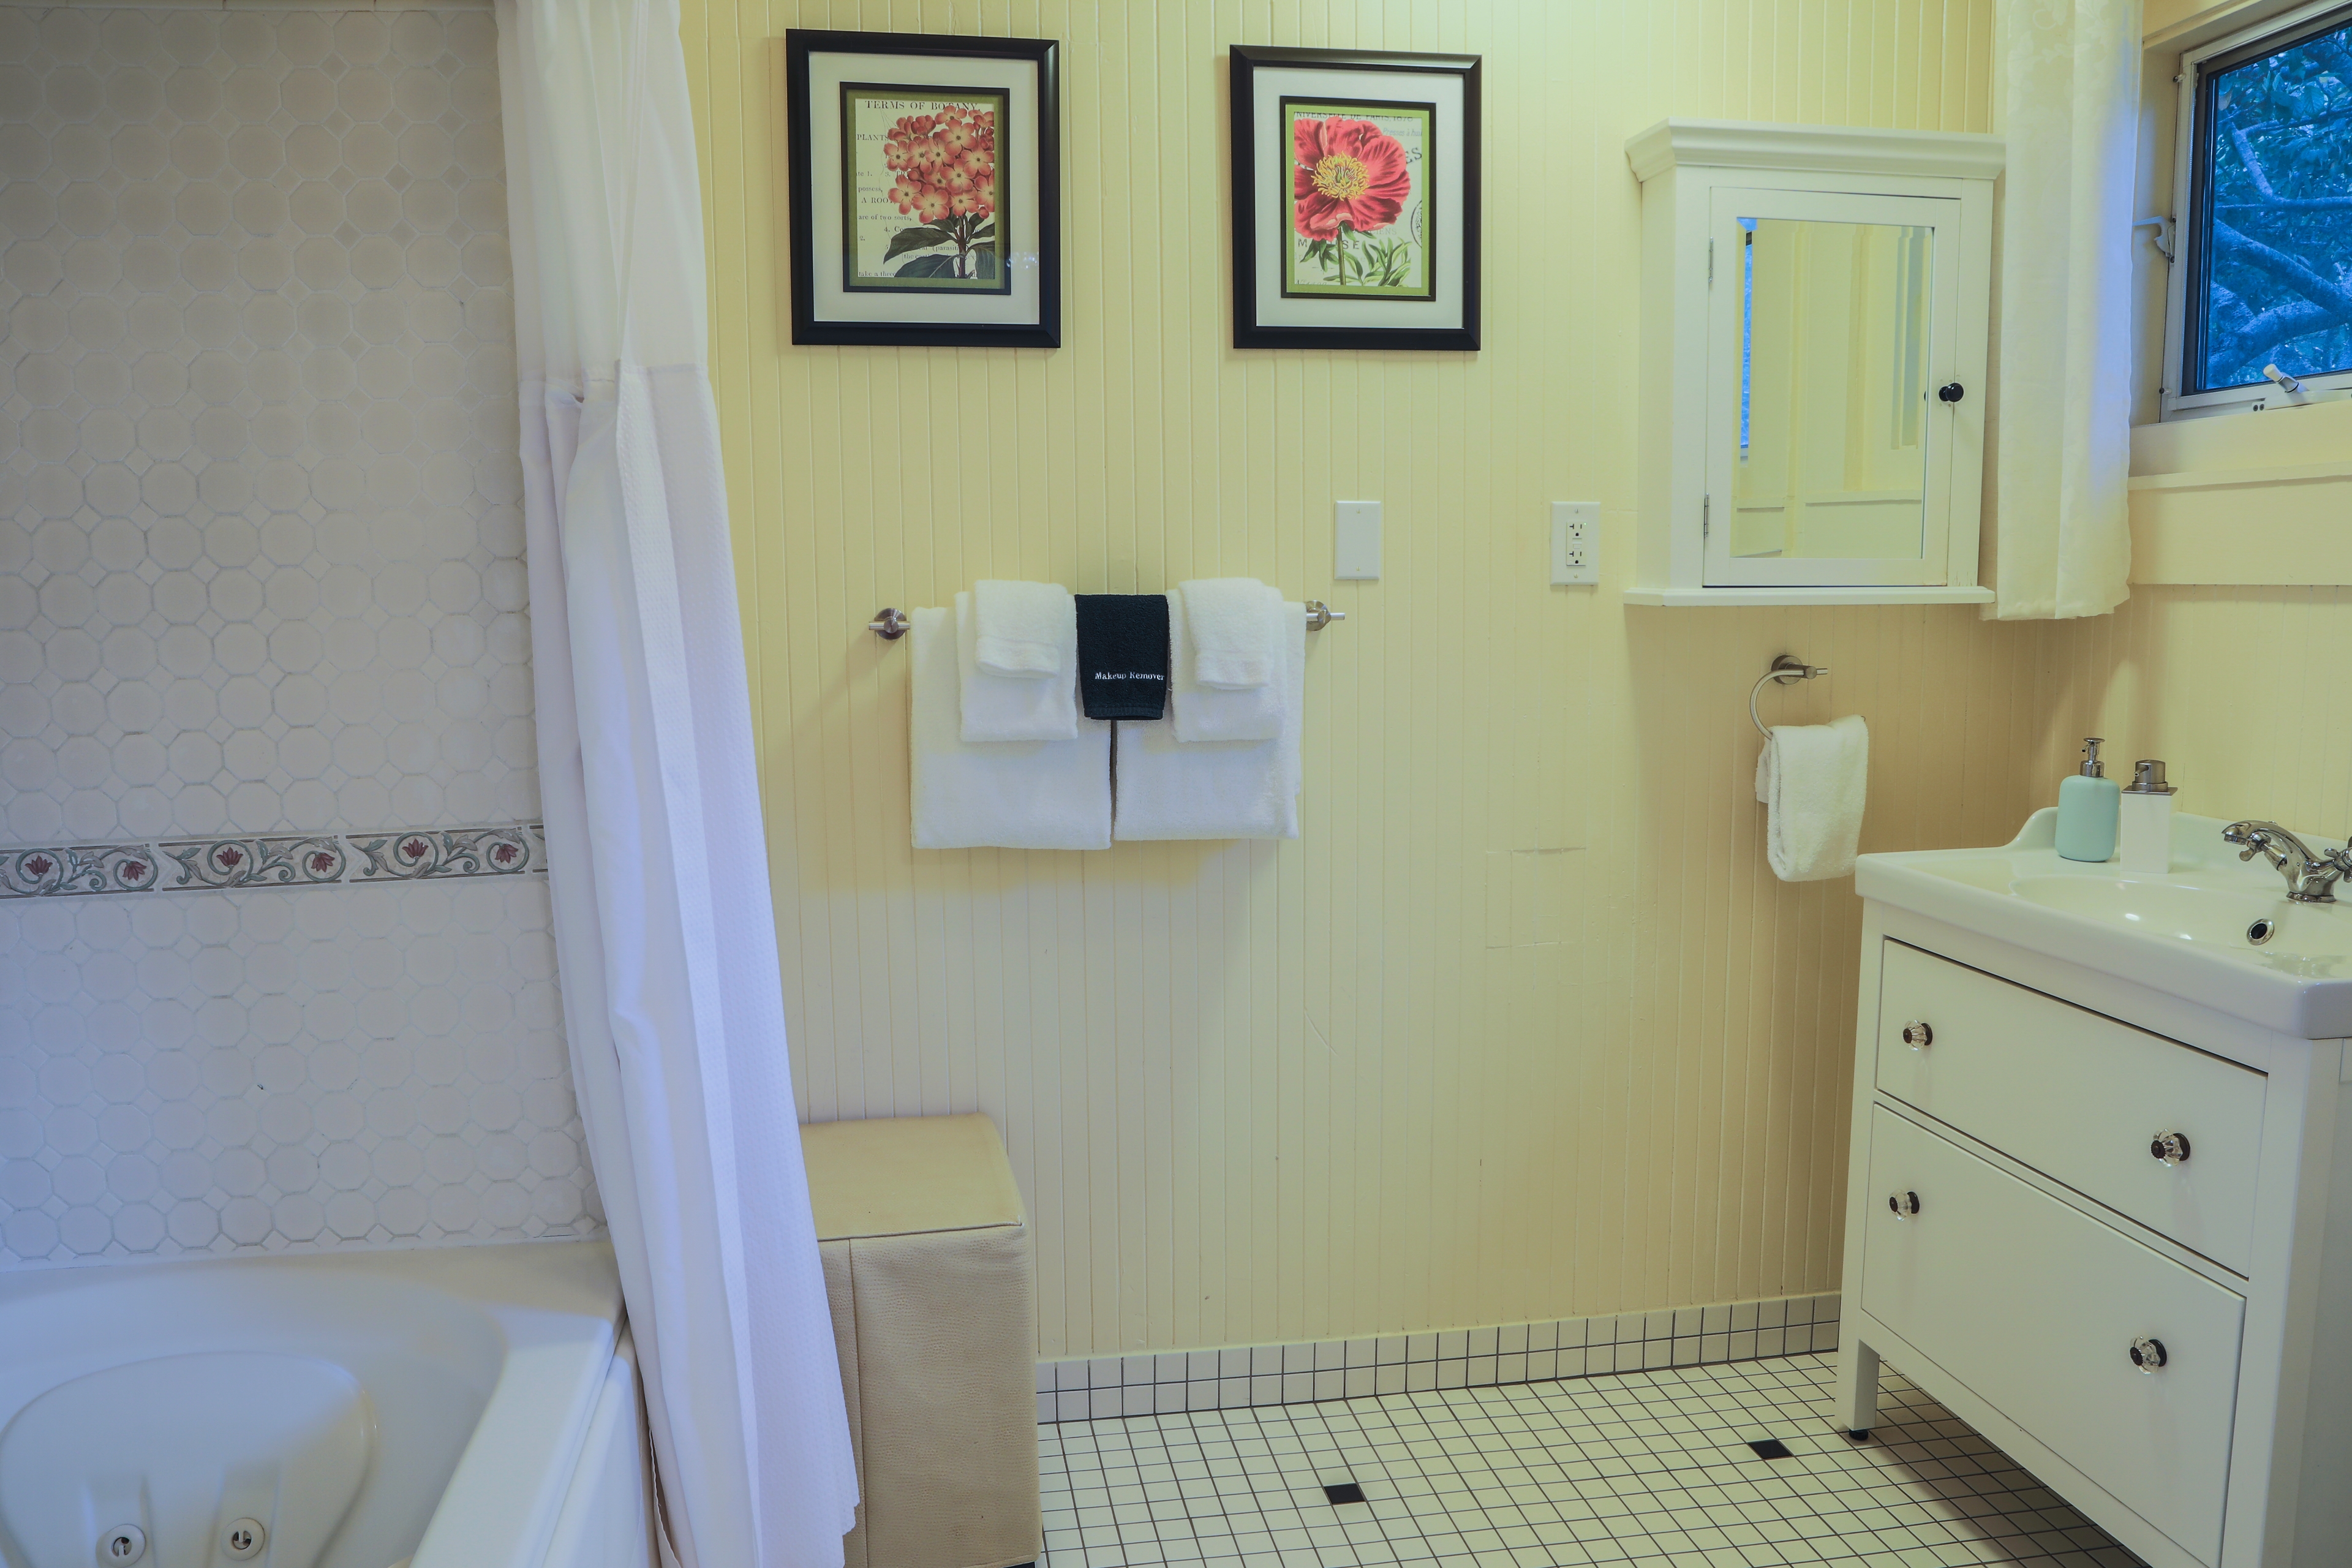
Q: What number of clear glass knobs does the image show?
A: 4